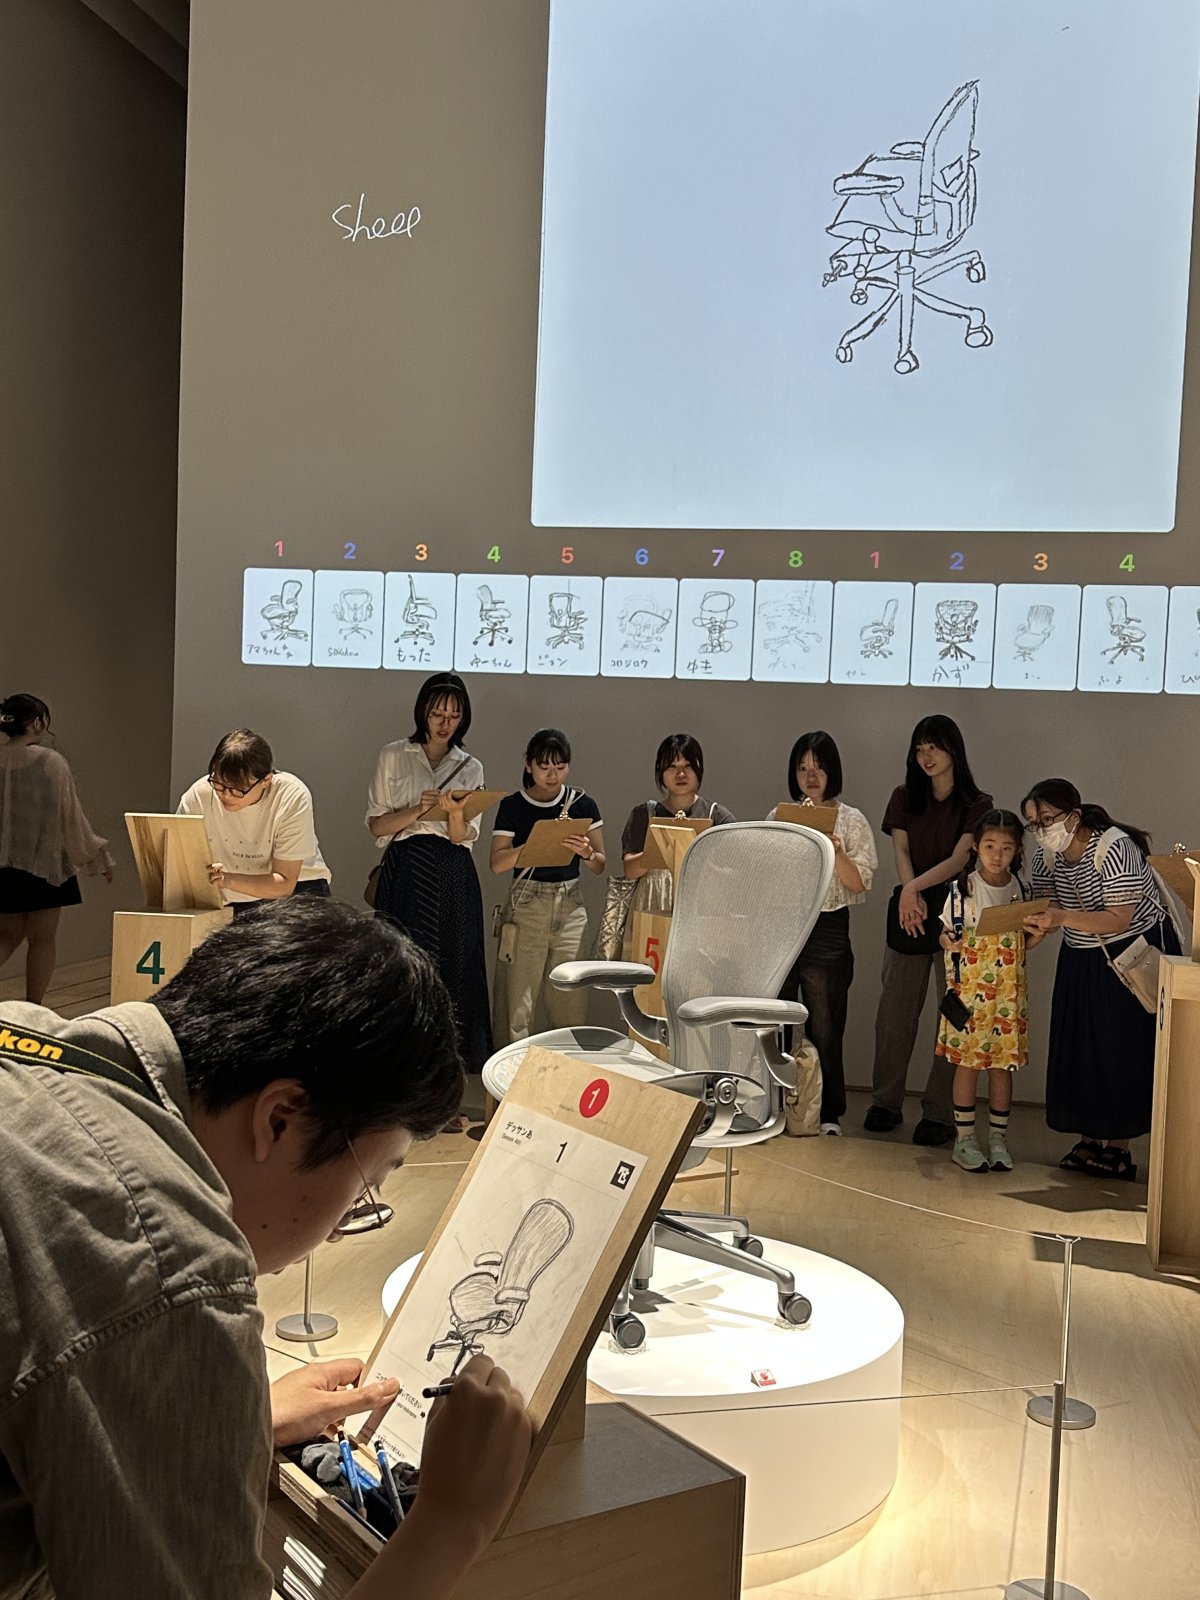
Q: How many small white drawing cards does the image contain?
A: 13